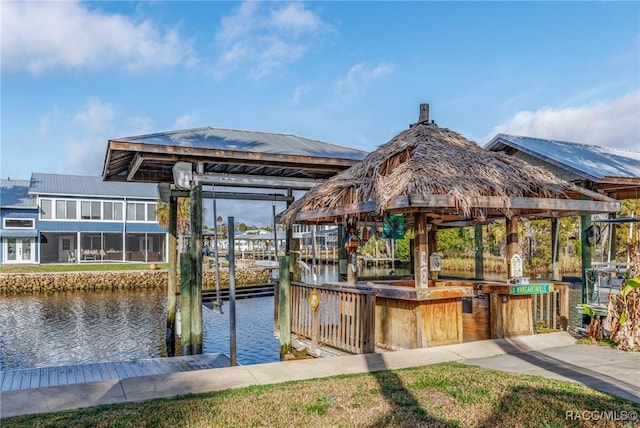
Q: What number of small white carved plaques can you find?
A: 2